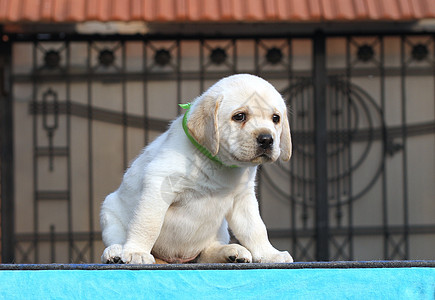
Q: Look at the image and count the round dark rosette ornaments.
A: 7